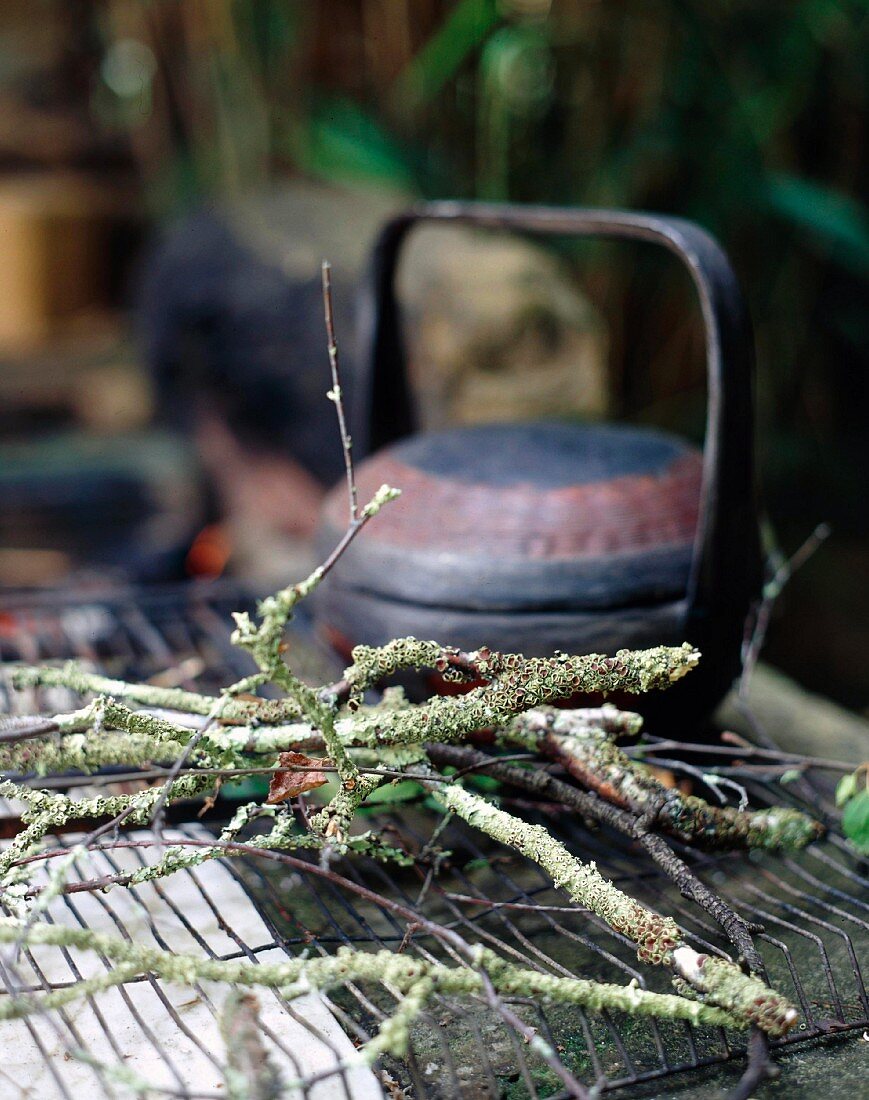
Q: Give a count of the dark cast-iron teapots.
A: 1